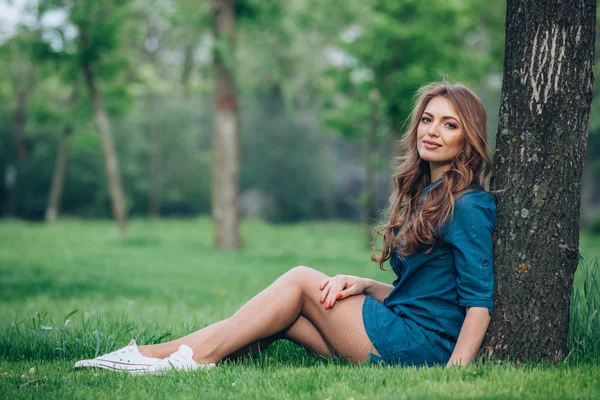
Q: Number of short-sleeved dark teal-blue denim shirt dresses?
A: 1